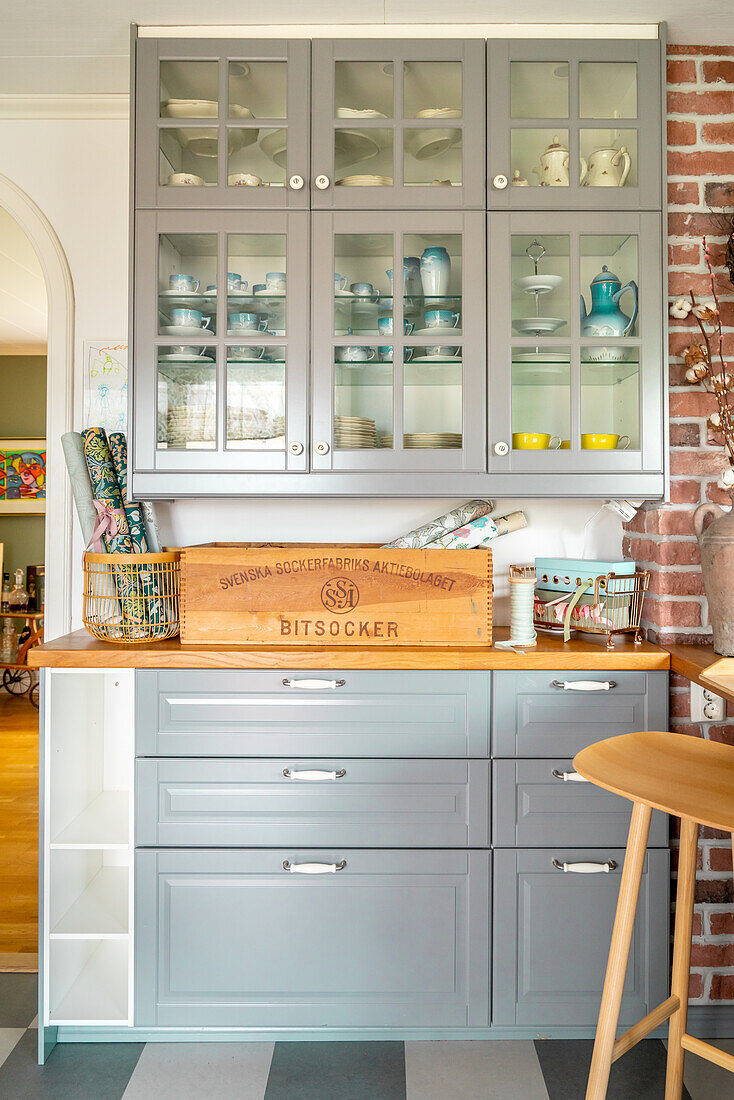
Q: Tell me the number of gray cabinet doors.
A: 6